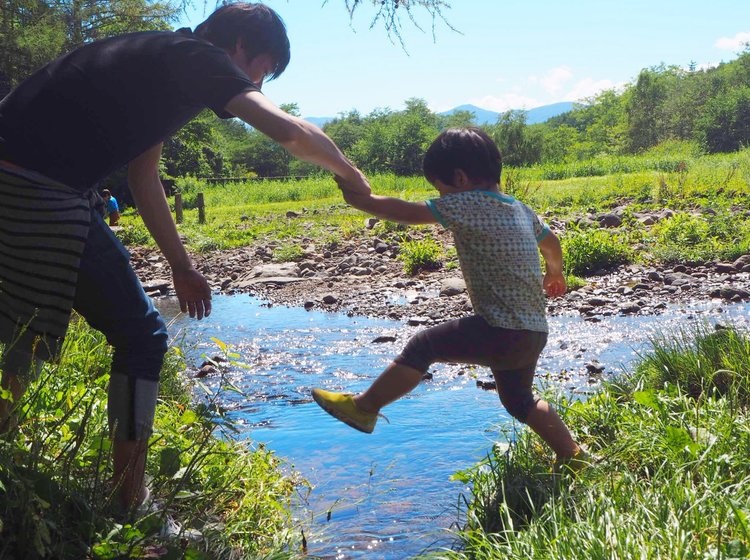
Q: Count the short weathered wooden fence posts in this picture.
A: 2